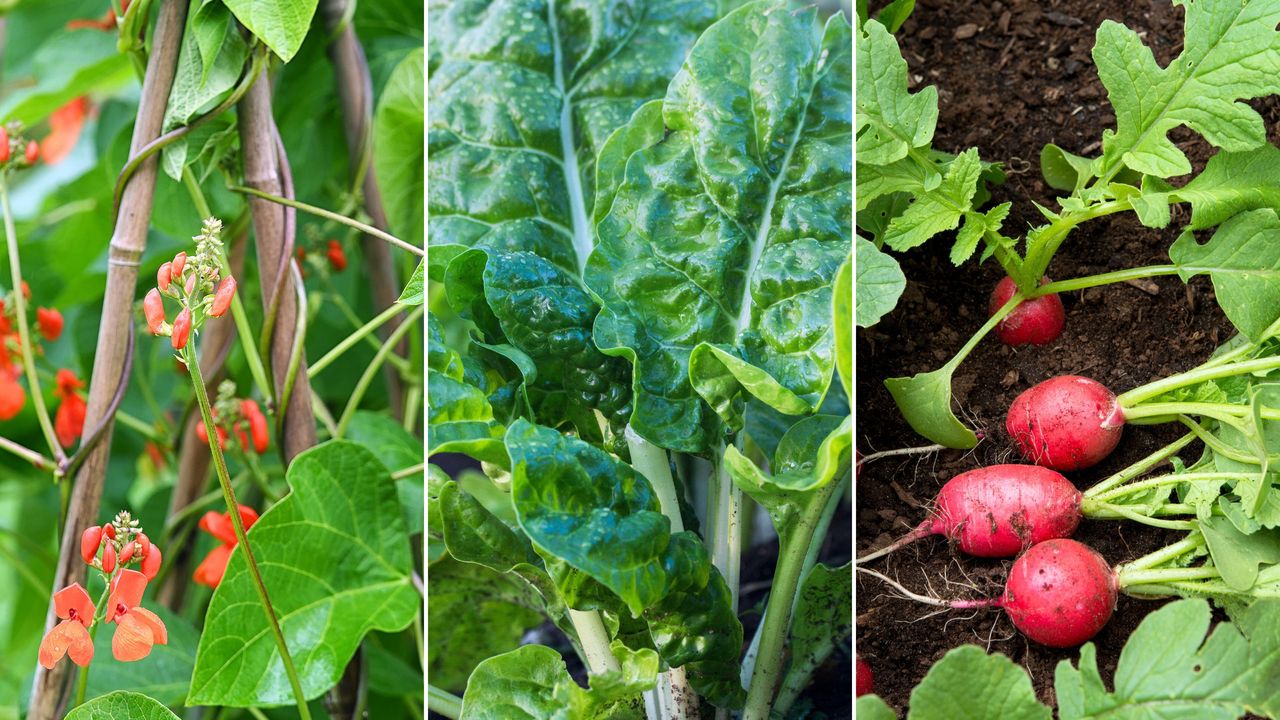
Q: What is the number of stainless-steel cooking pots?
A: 0